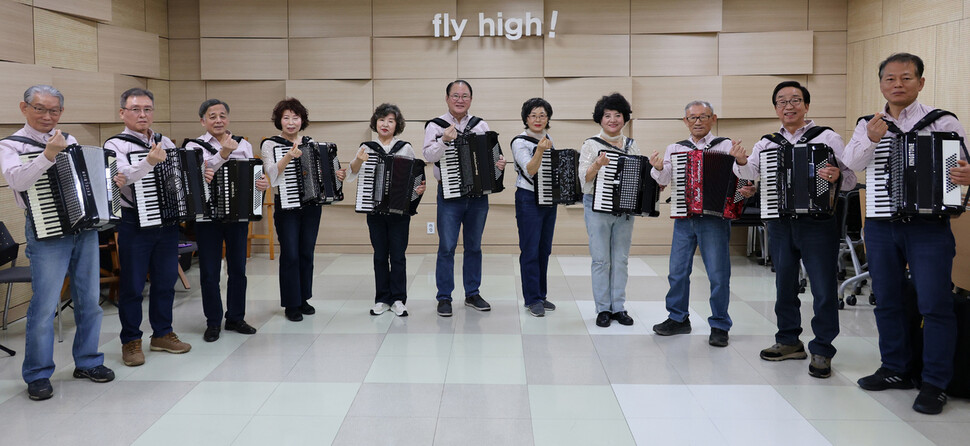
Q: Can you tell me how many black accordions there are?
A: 10